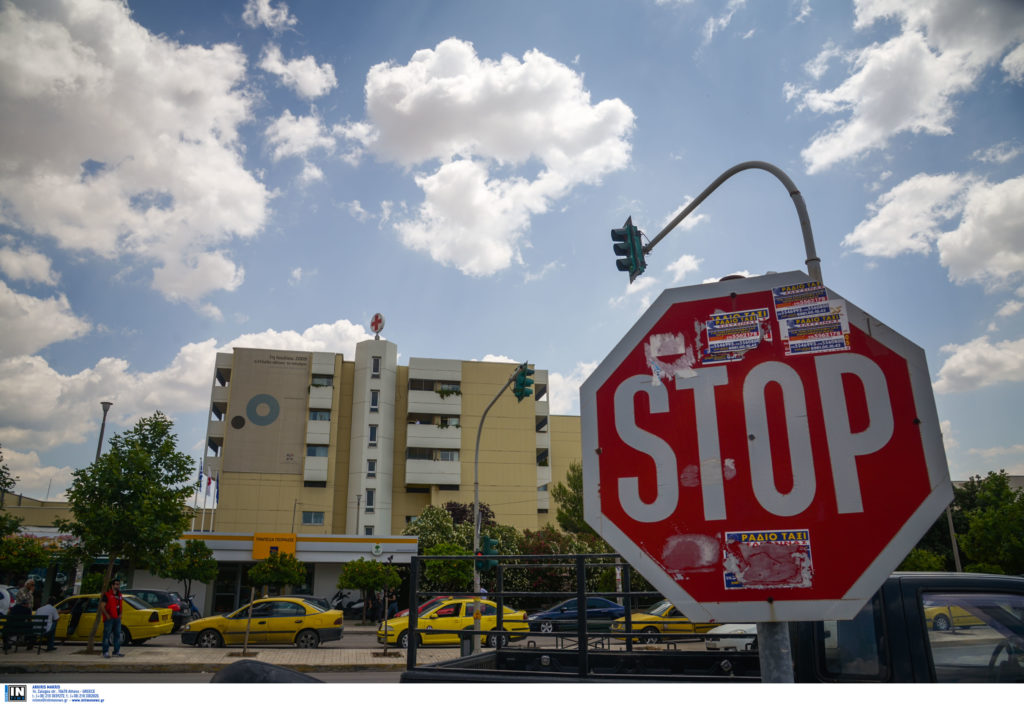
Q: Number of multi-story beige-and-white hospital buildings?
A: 1